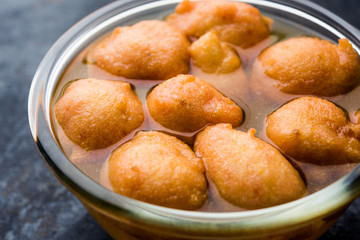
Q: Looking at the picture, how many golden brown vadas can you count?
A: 9